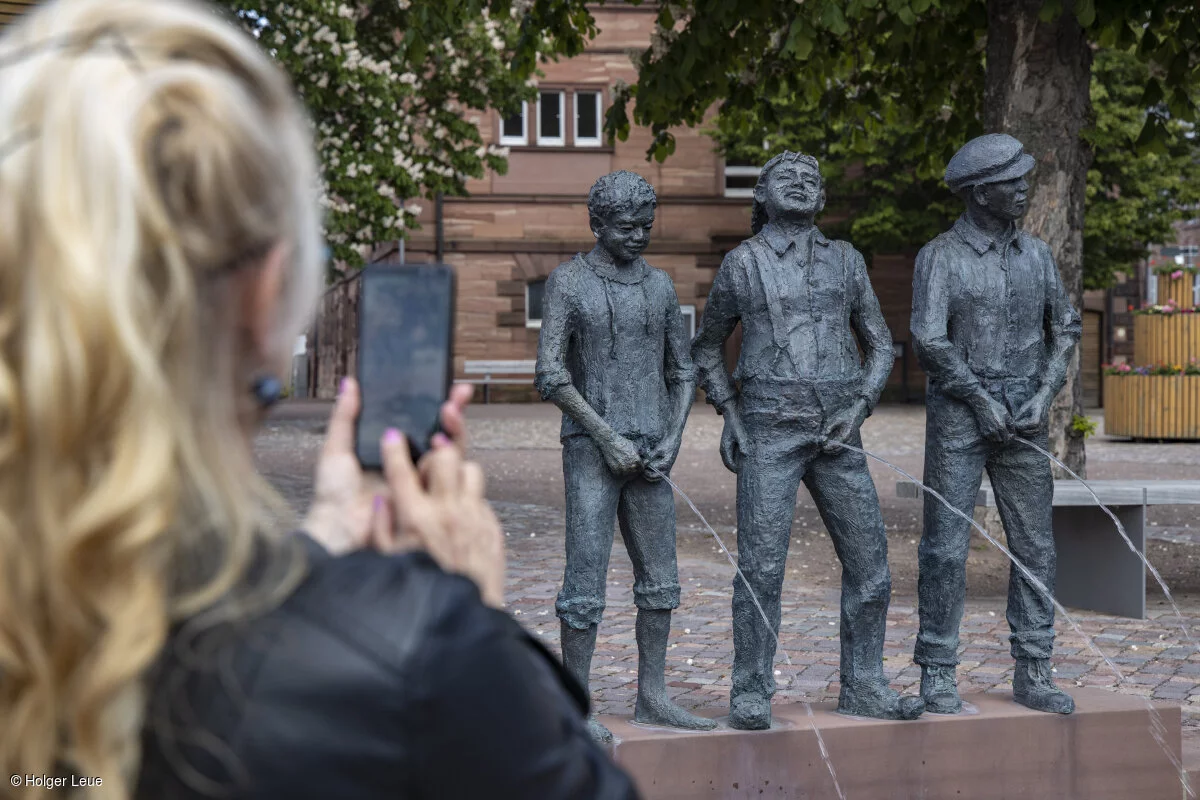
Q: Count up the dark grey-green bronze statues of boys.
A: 3